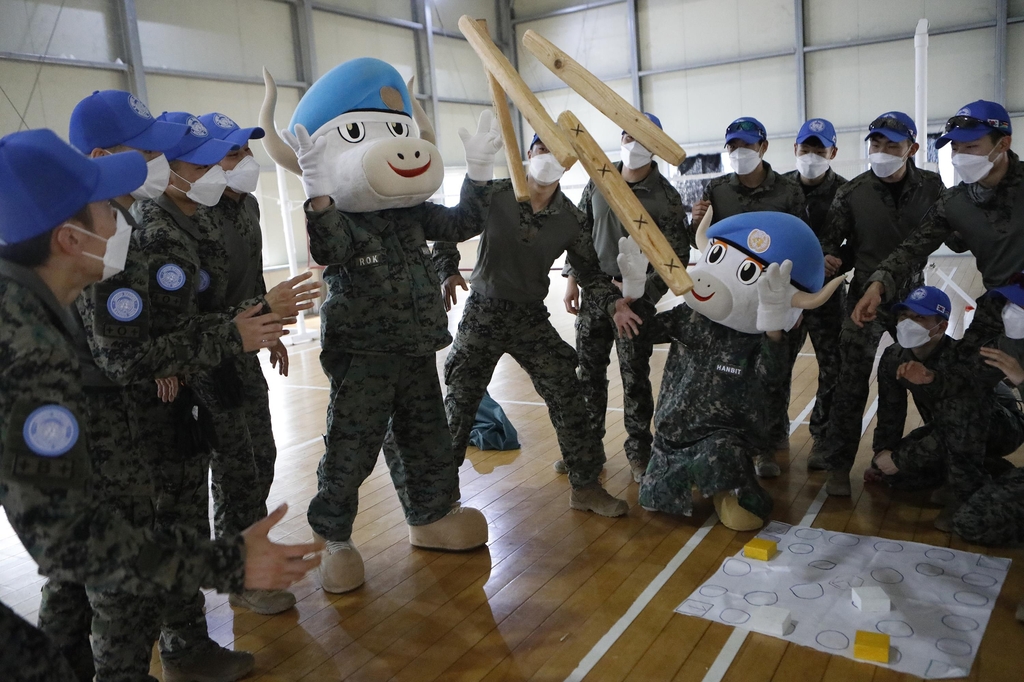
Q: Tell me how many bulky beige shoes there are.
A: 3